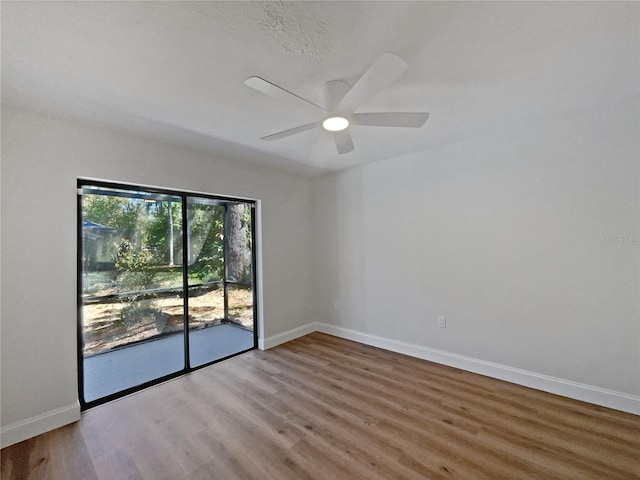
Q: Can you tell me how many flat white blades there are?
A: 5